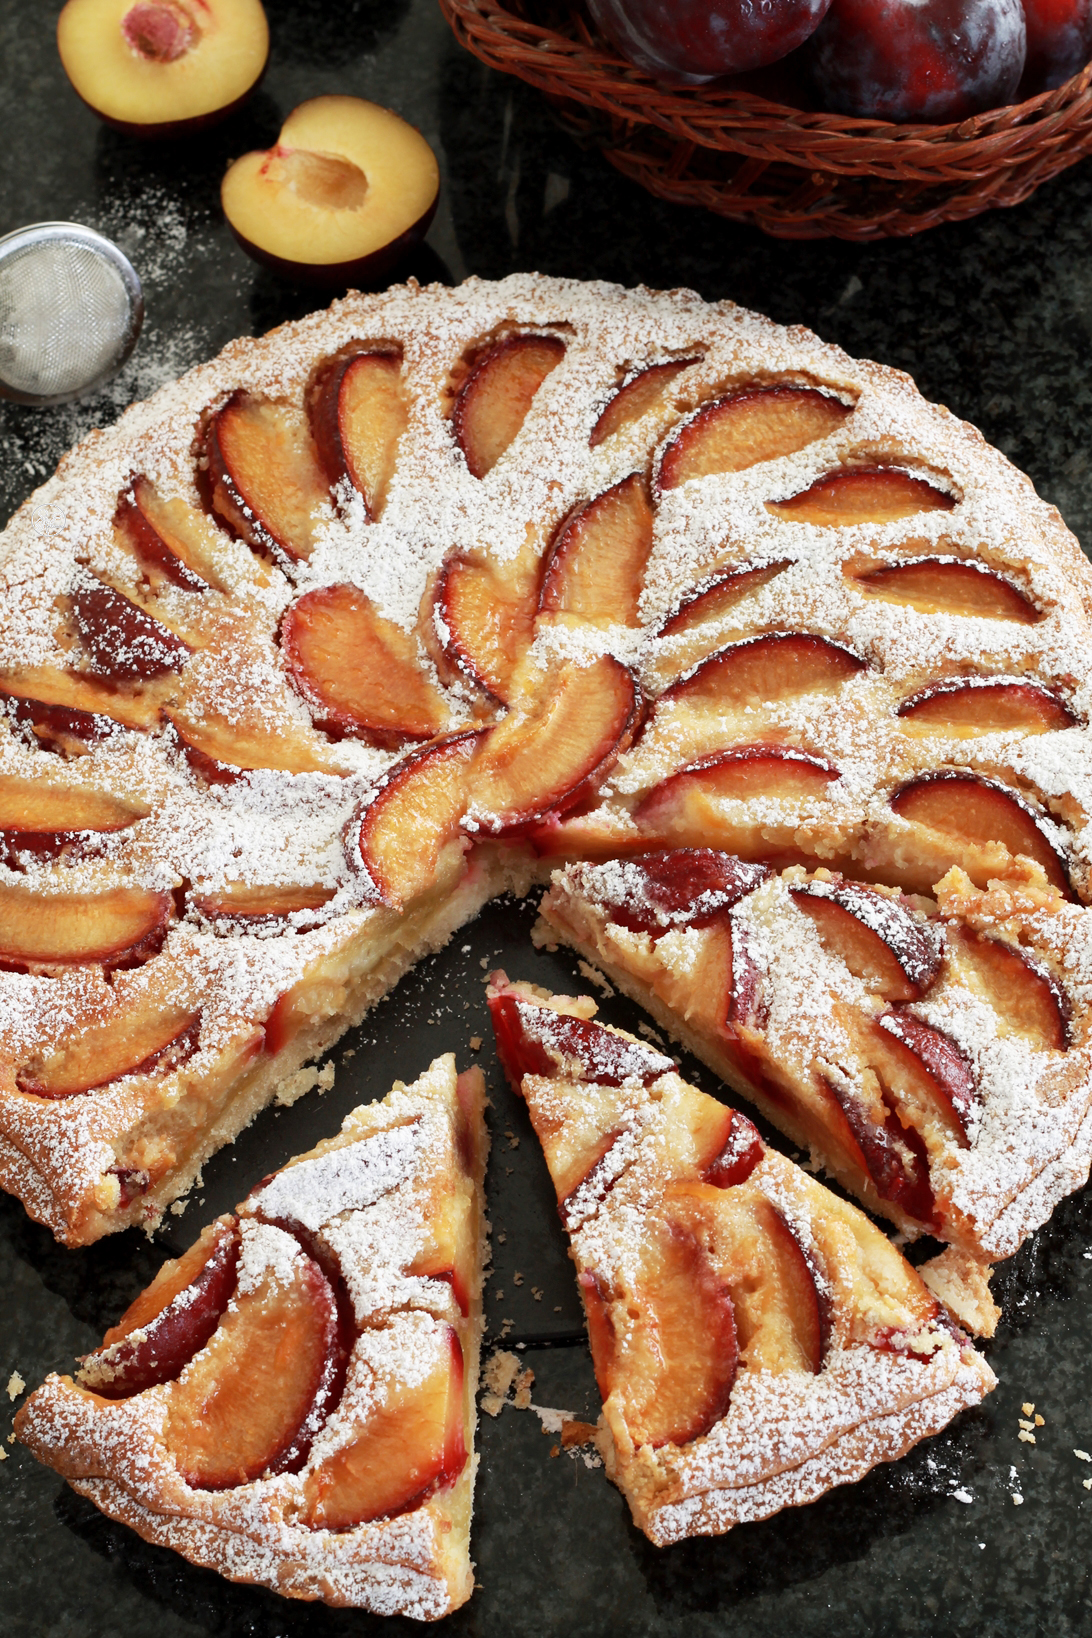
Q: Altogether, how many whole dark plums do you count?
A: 3